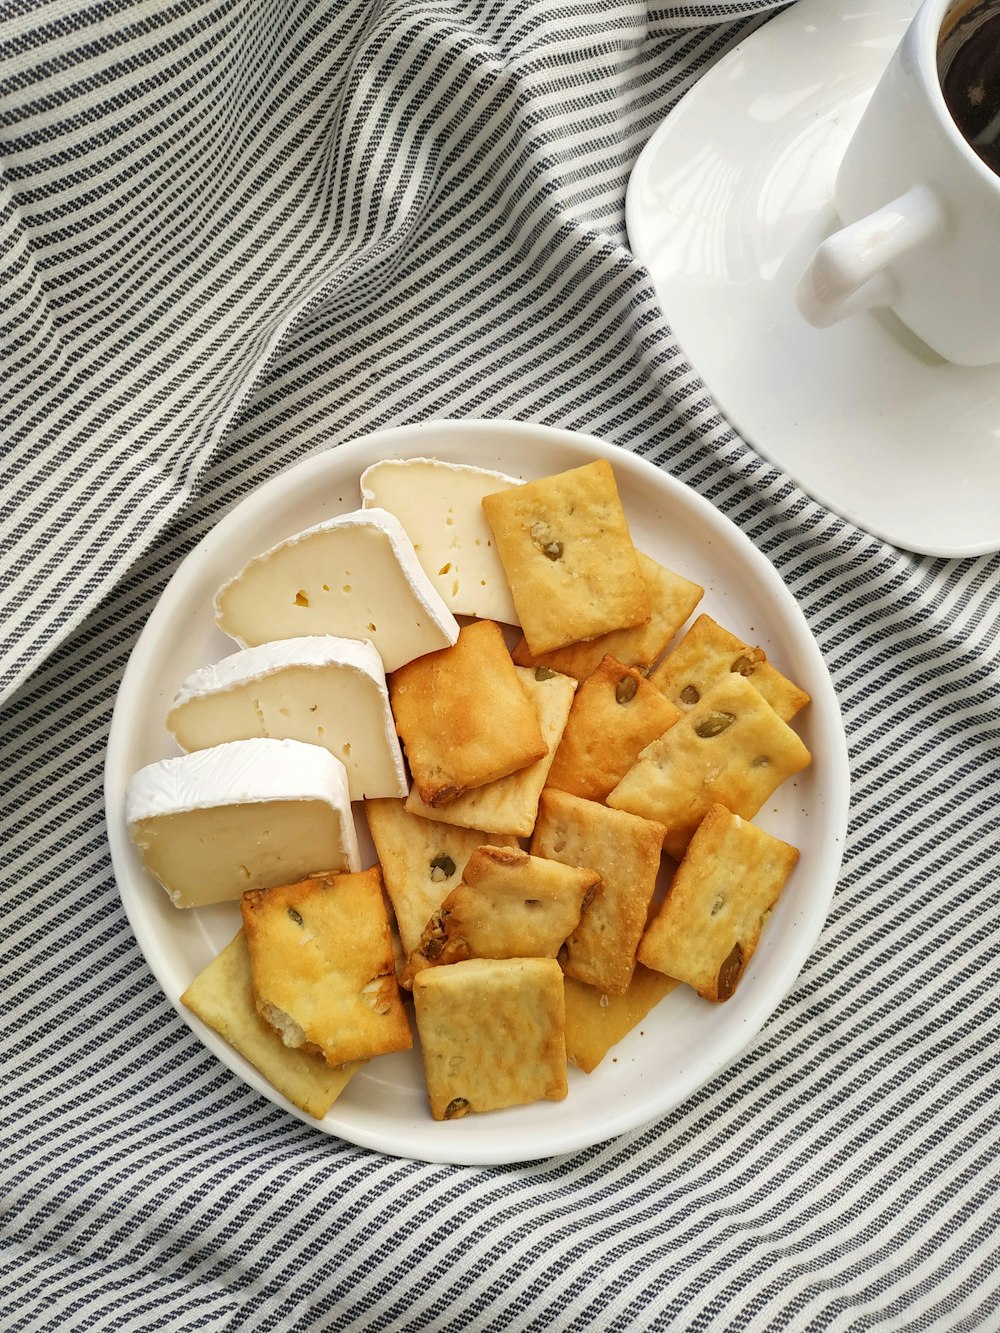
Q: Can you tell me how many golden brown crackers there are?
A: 15